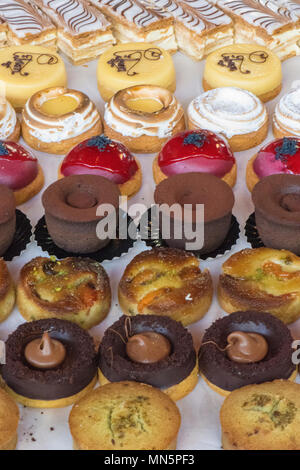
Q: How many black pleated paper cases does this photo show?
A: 4